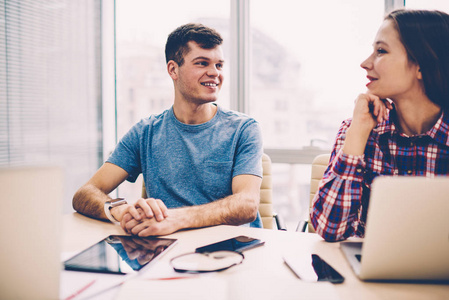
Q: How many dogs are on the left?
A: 0